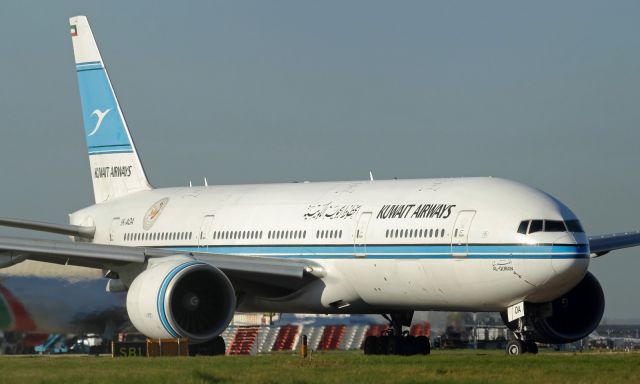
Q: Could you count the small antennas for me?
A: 3